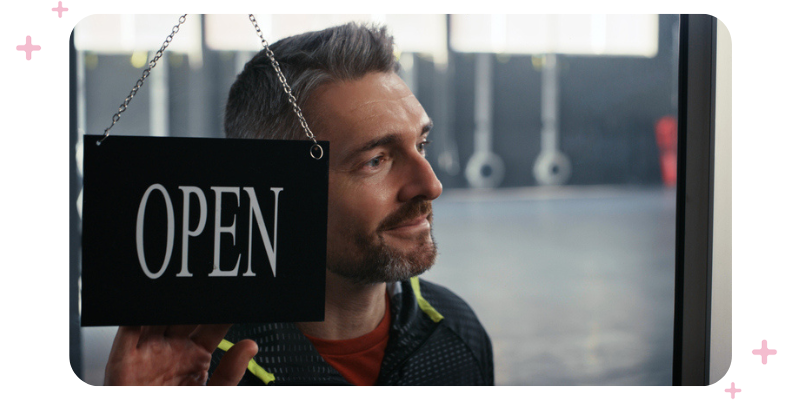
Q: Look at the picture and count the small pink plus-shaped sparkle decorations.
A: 4